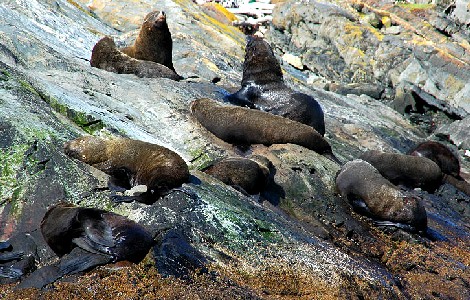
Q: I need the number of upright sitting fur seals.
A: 2